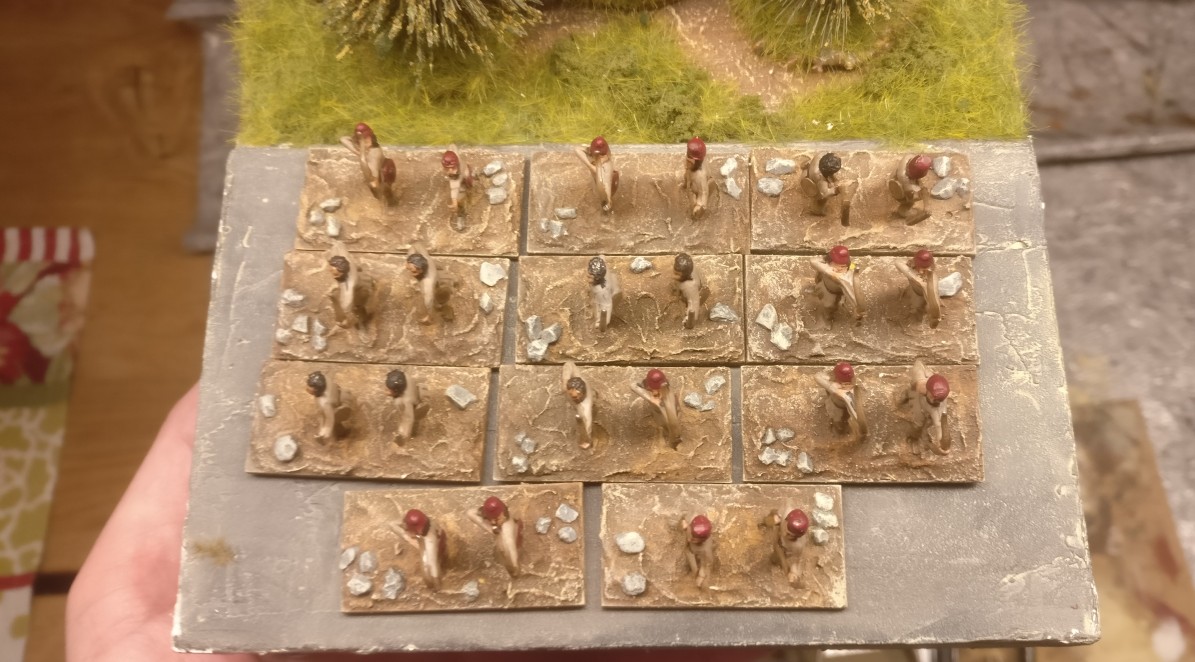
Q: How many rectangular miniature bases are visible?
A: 11